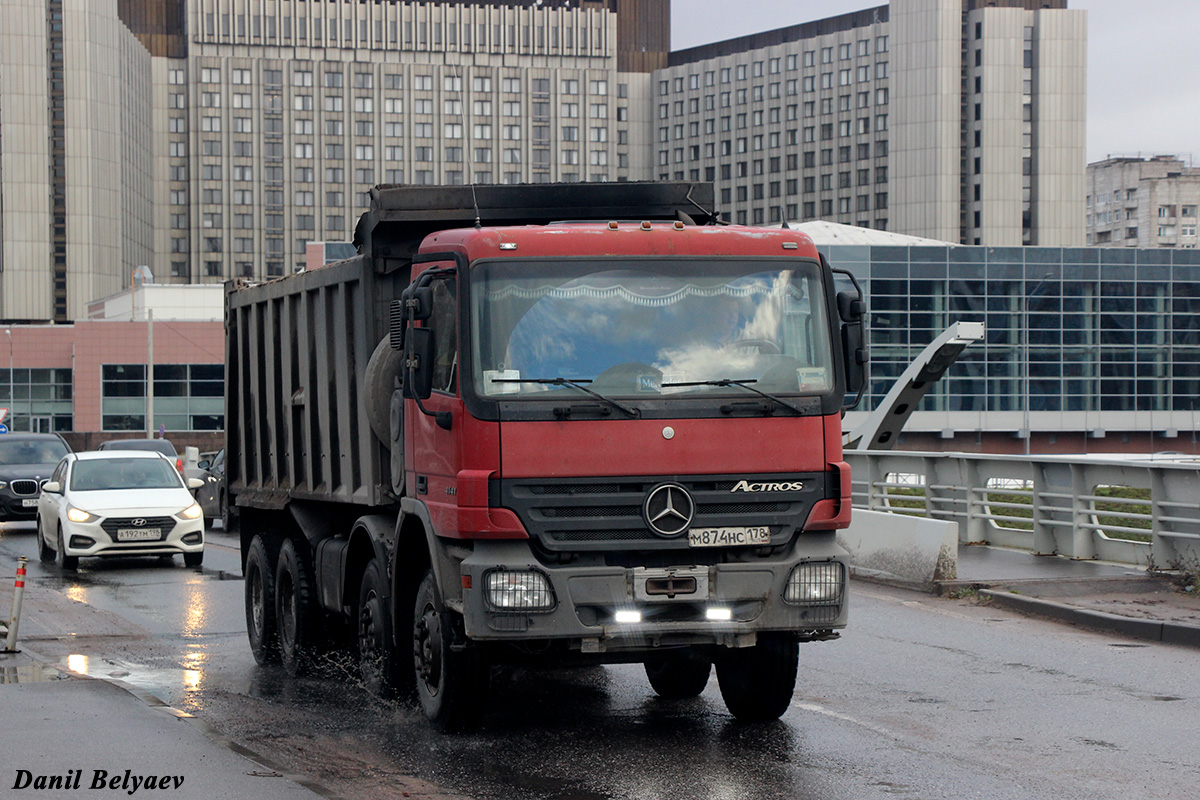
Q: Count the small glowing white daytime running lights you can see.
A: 2